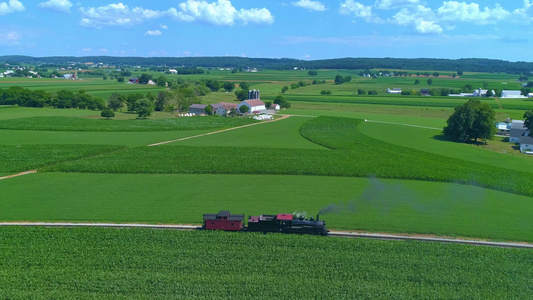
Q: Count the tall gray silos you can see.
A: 3